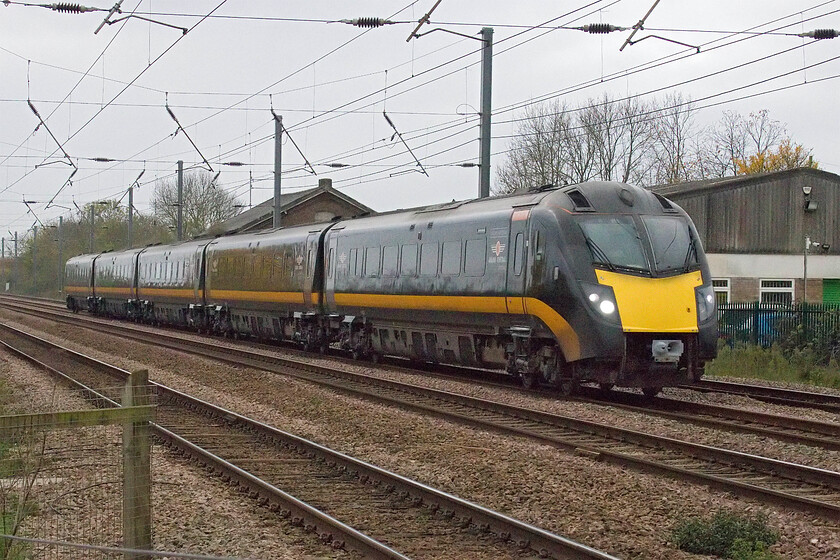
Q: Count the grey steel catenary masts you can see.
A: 9